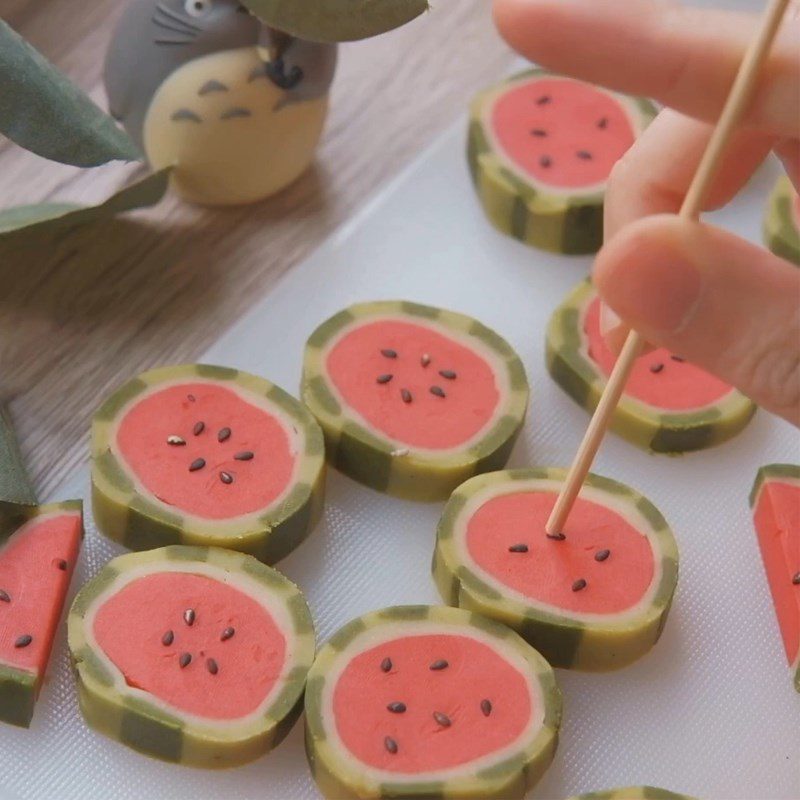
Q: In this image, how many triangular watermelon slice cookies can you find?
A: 2